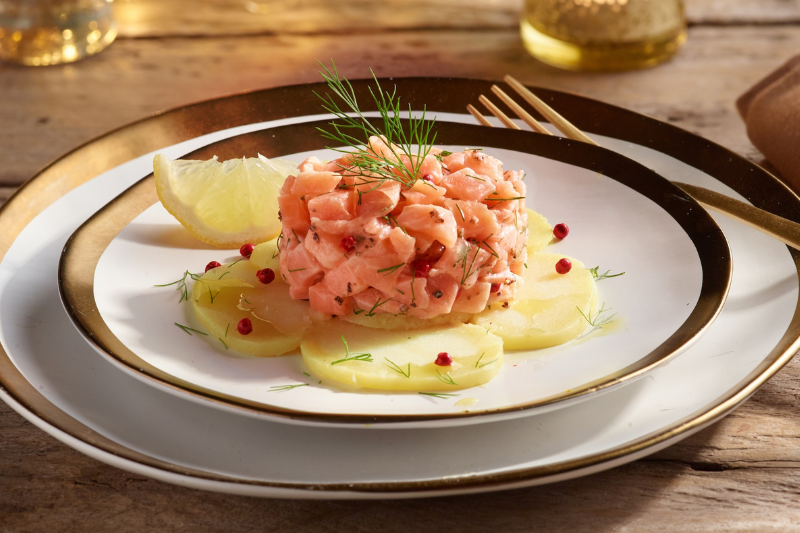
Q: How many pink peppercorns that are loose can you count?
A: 7